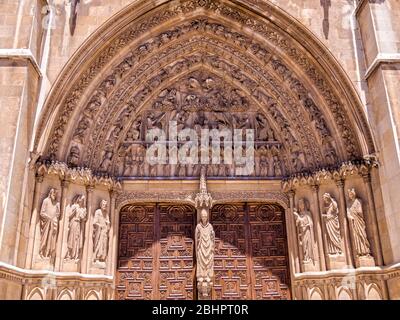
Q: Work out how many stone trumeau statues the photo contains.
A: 1